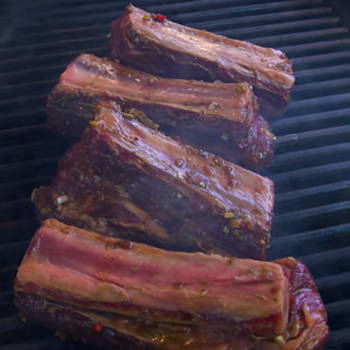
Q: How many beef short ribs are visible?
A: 4